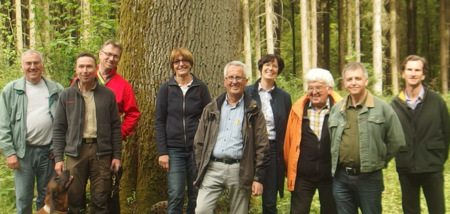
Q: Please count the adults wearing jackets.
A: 9